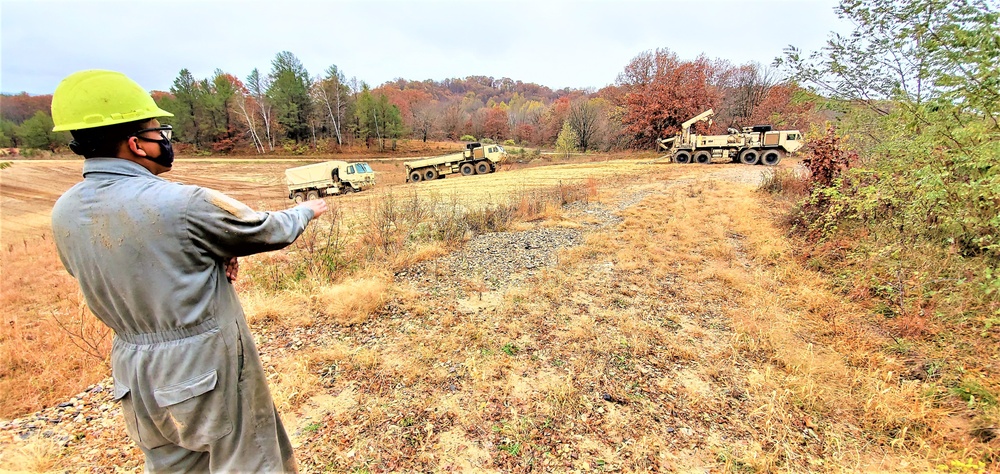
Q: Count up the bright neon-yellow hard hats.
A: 1